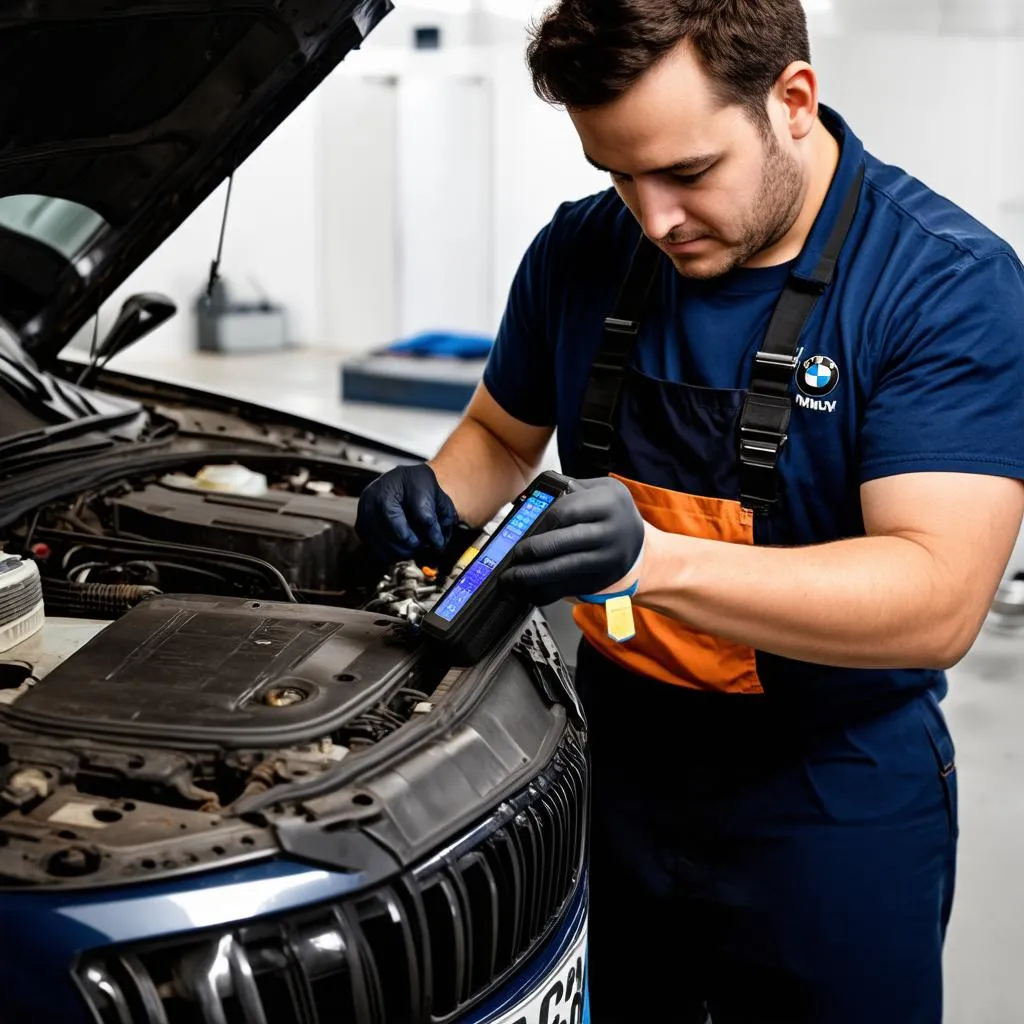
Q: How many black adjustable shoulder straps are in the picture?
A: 2